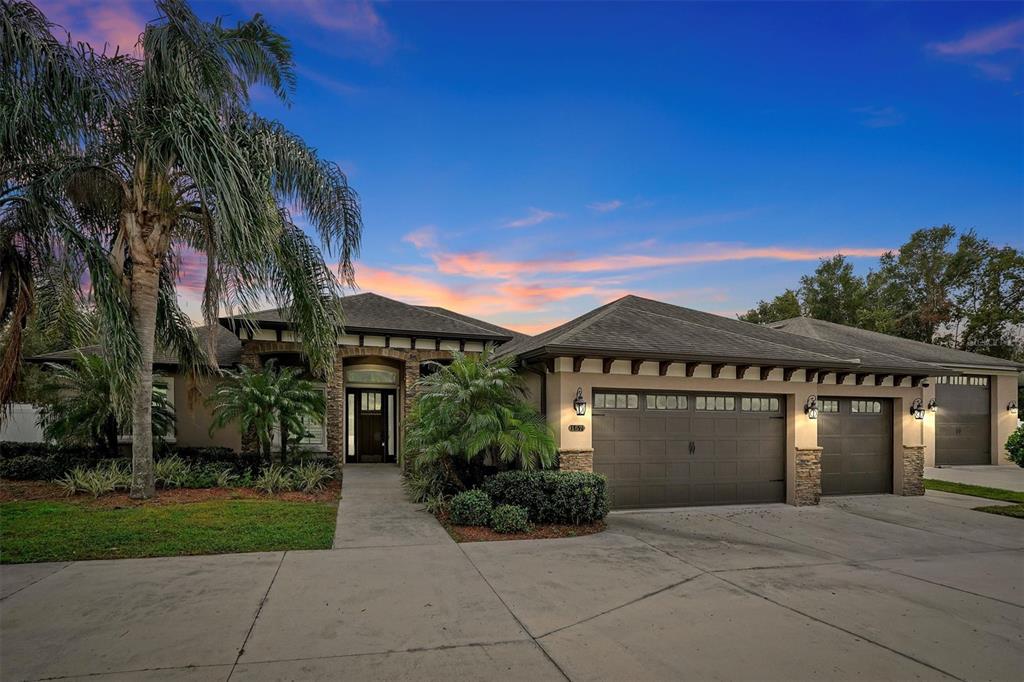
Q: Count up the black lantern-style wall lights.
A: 5